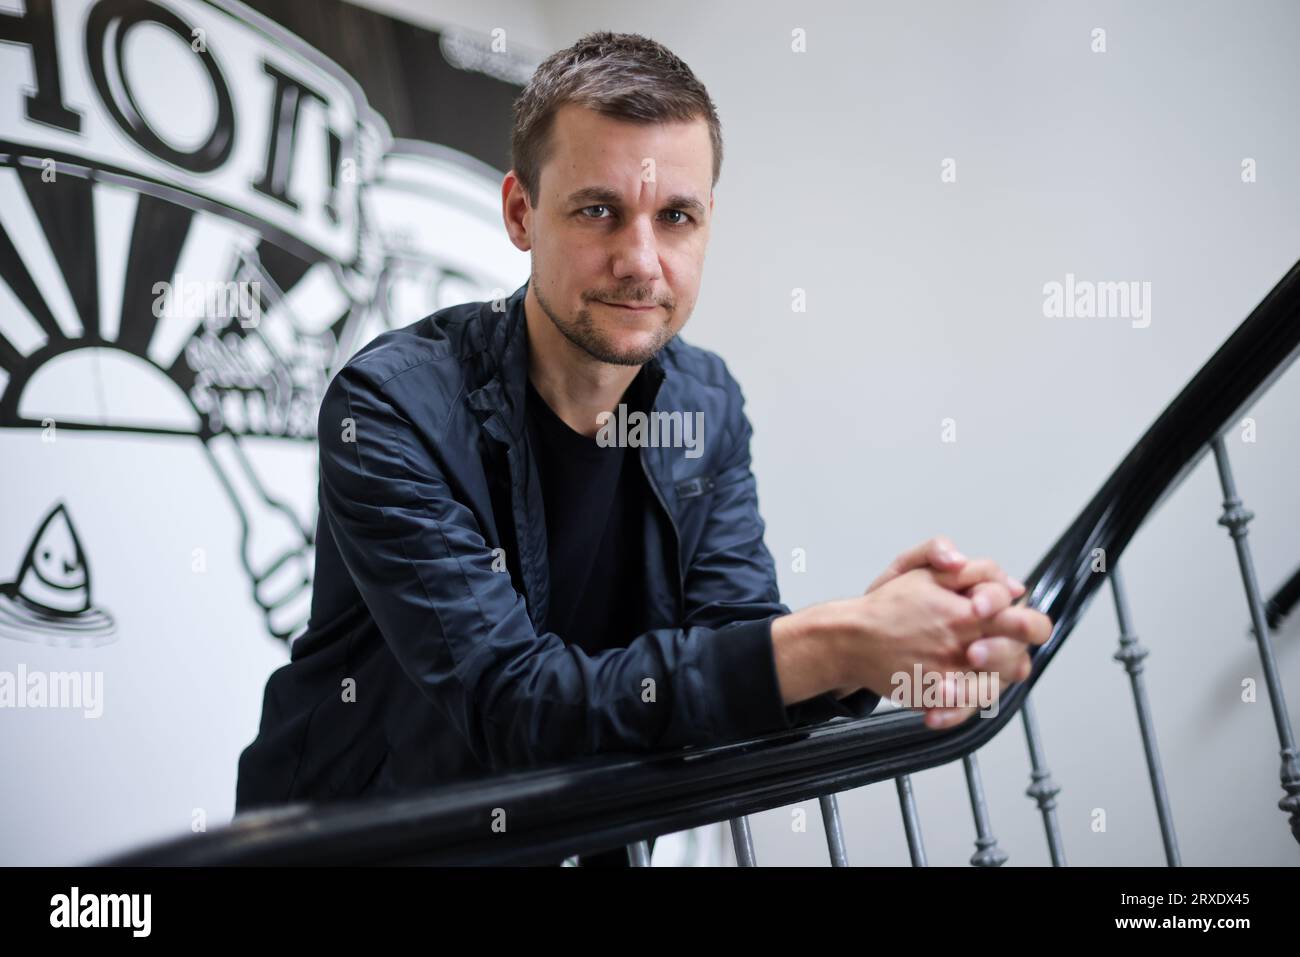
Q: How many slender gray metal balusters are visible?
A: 8